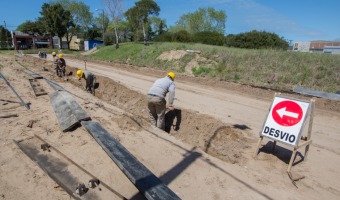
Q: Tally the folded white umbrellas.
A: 0